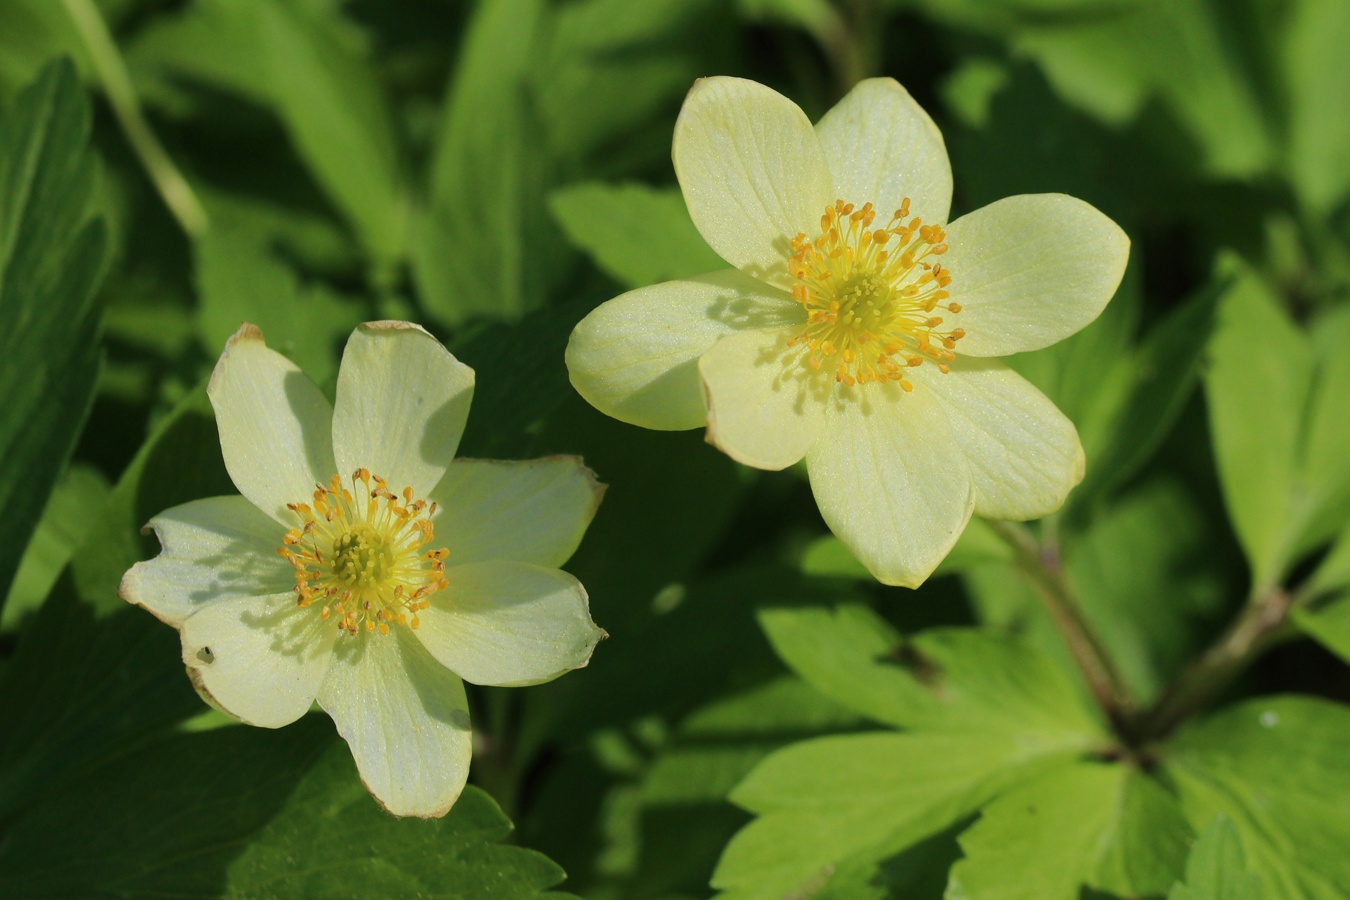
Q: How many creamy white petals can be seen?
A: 14